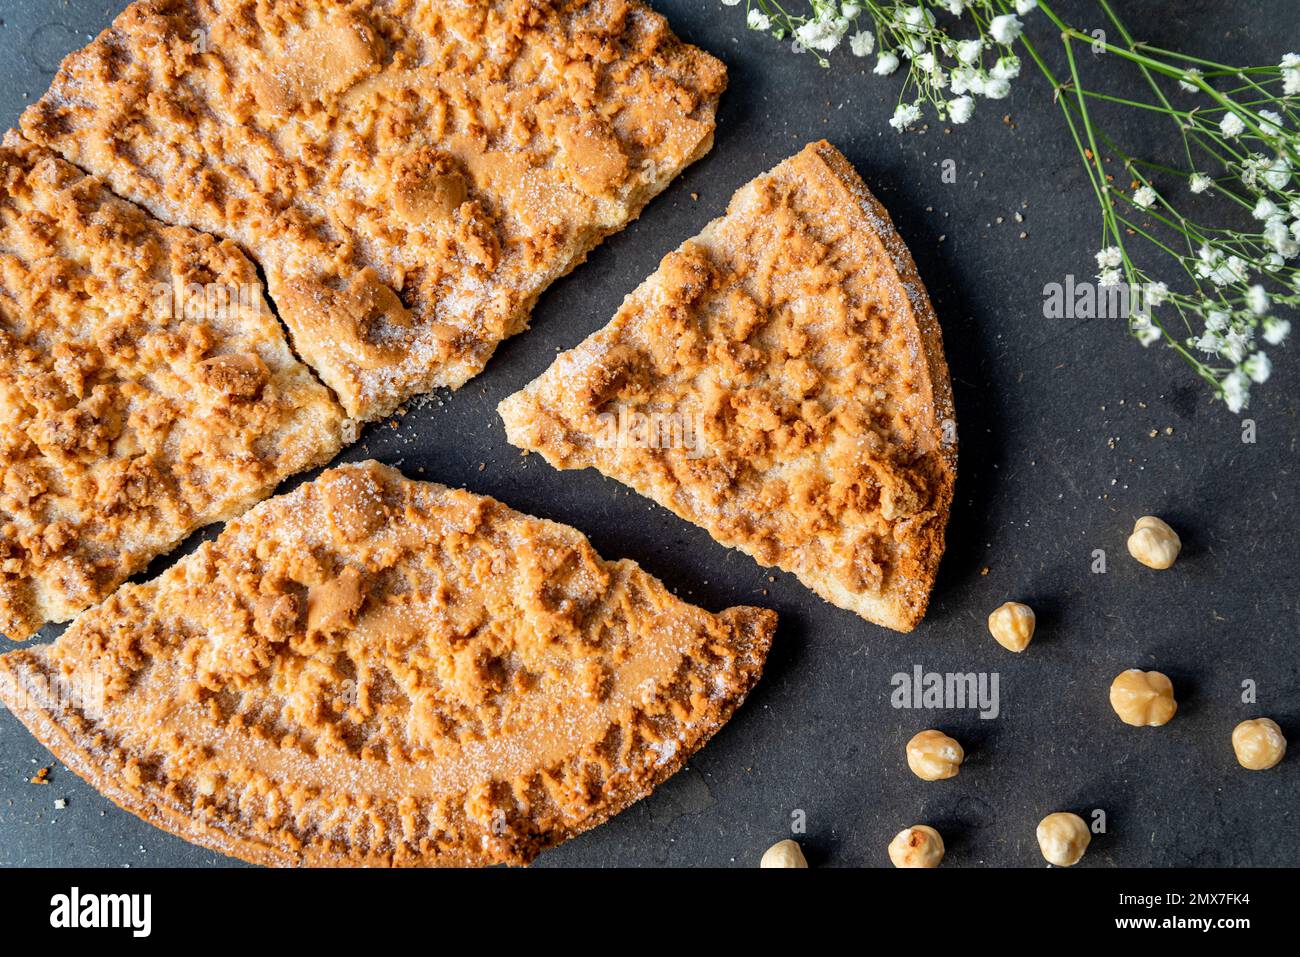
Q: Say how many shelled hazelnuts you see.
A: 8